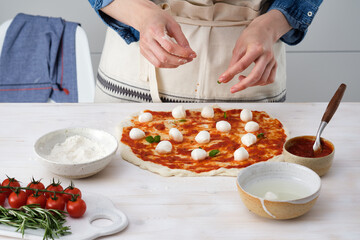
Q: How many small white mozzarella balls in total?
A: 13